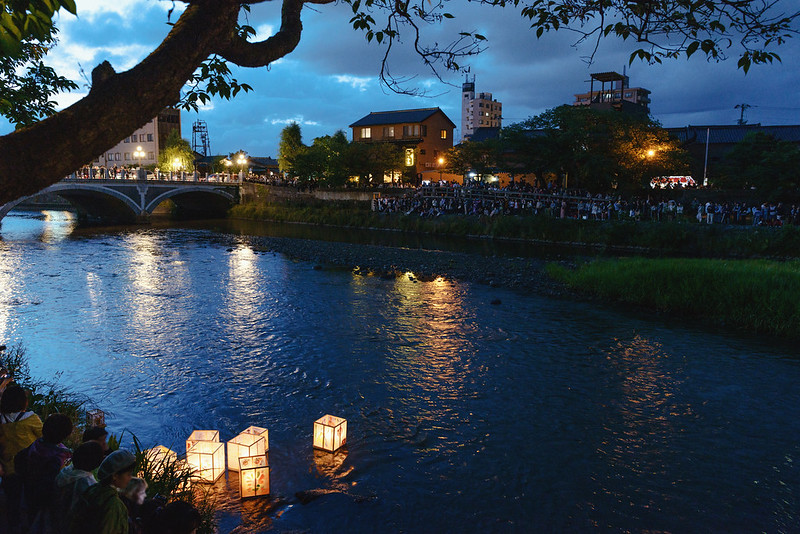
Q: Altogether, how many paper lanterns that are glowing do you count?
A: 7